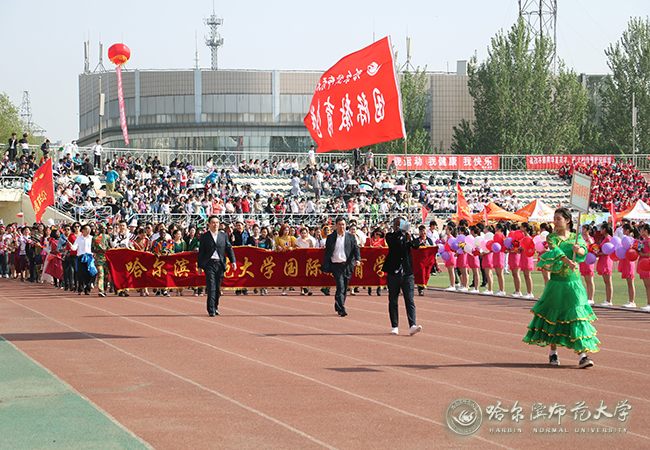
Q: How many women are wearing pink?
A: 12